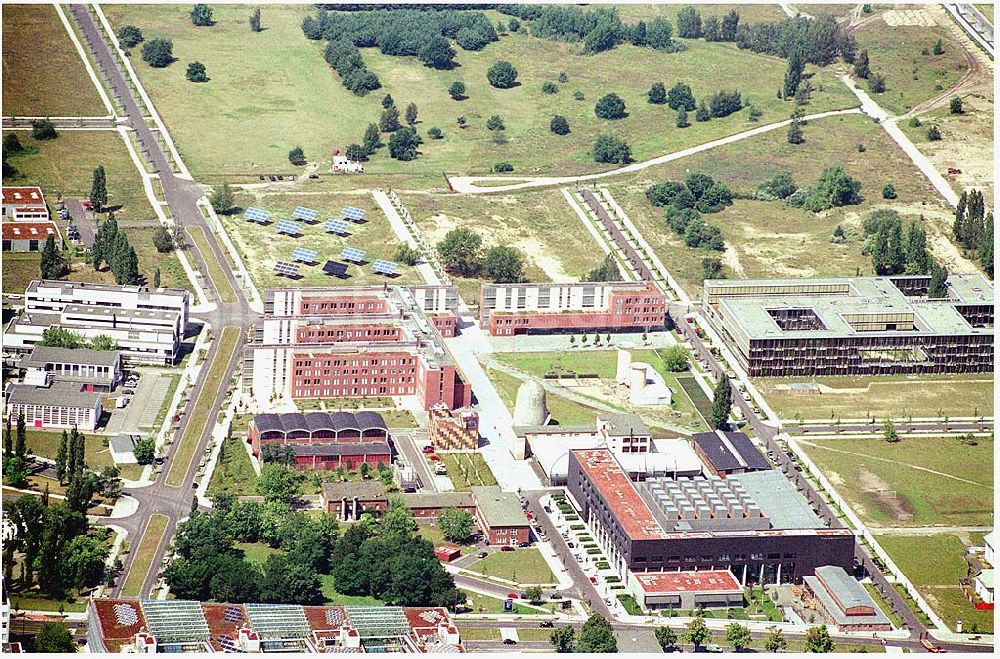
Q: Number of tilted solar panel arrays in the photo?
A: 10